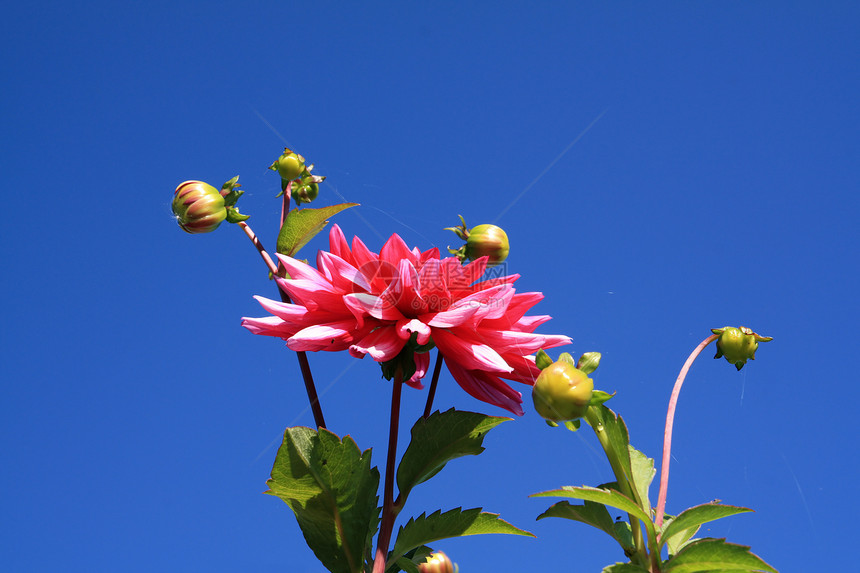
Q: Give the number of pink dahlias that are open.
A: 1